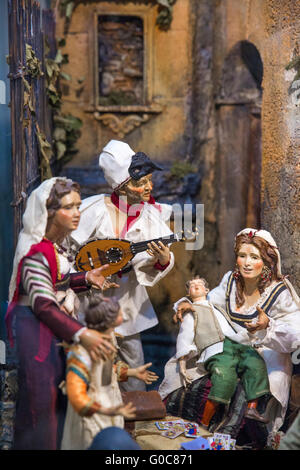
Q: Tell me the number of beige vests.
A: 1